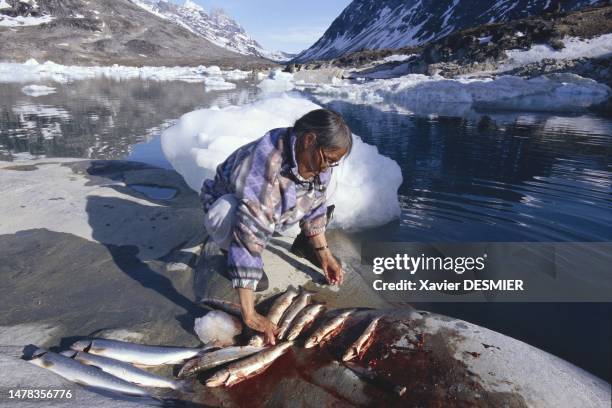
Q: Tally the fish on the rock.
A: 11